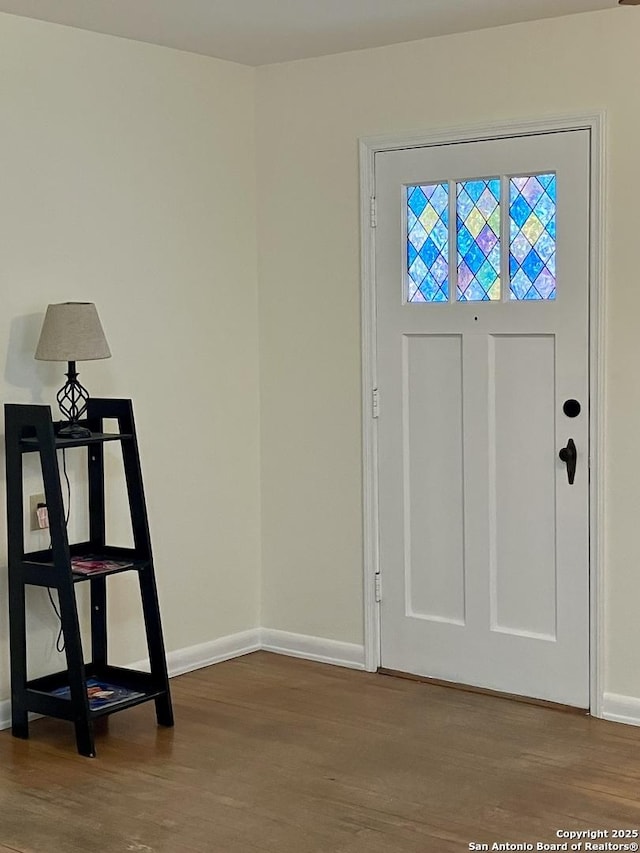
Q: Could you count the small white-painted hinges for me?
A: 3